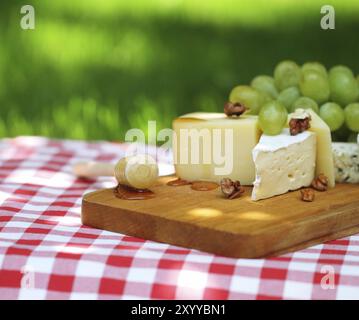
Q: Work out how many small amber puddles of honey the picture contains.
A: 3